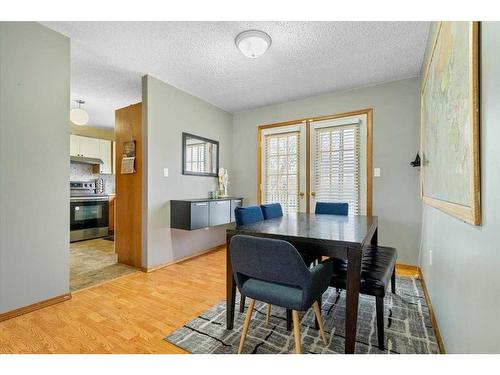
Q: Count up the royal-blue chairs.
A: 3